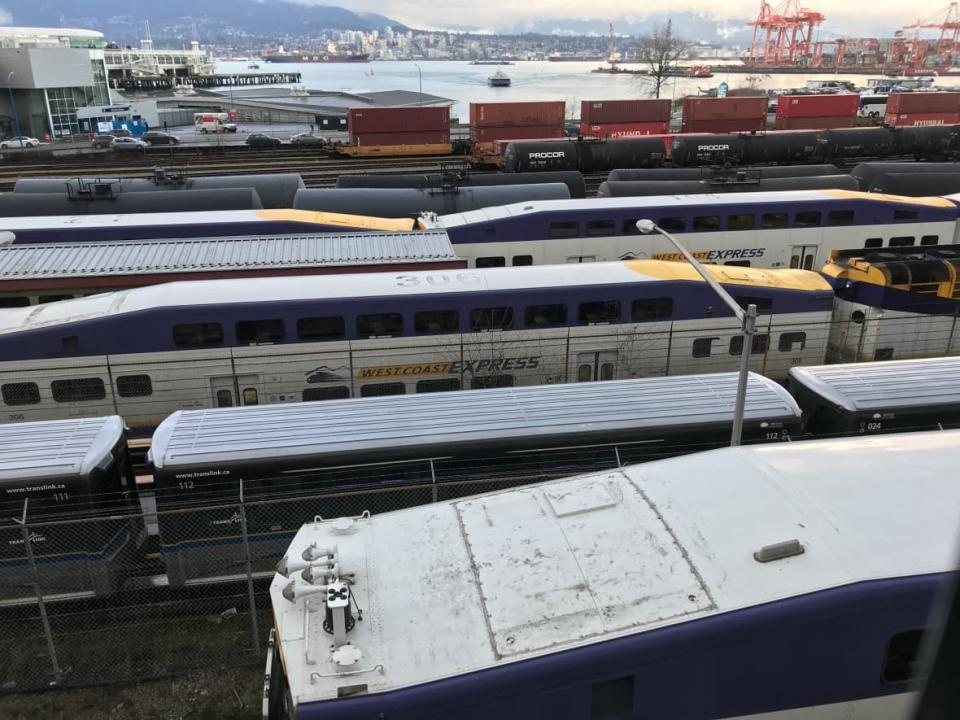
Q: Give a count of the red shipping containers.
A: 12